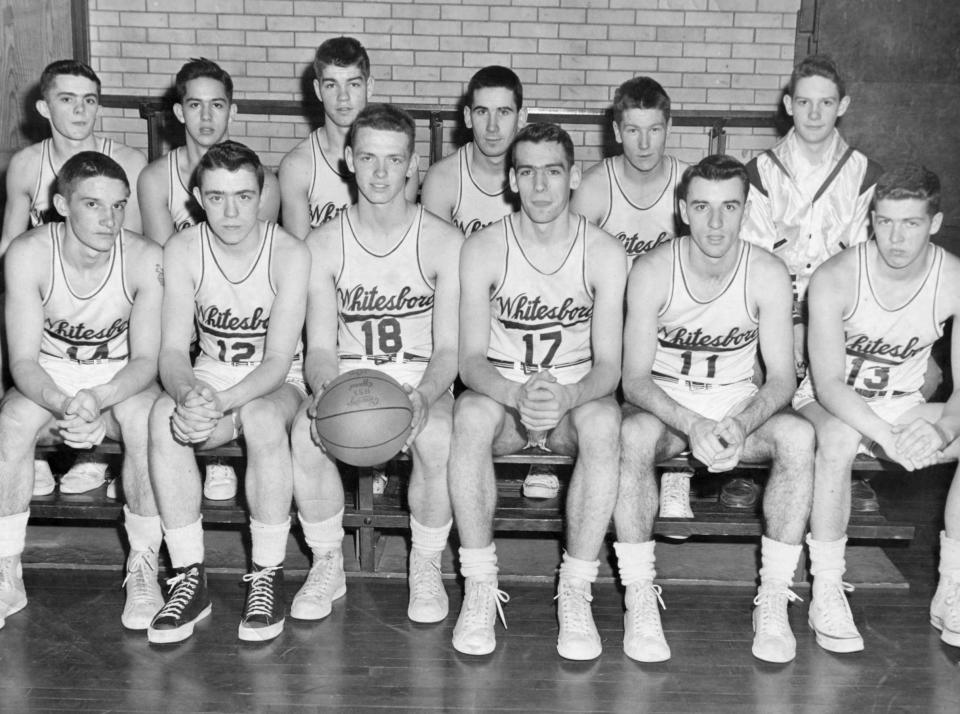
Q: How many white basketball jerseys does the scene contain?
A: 11